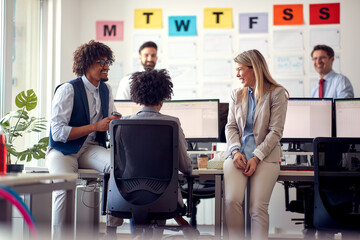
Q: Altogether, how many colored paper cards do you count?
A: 7